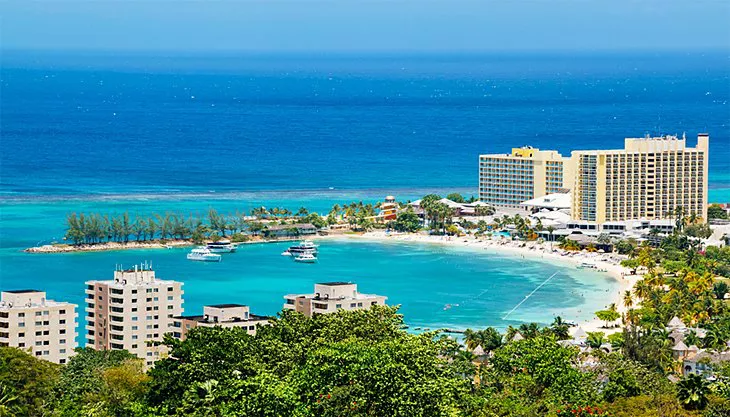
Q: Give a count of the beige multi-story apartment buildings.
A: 4